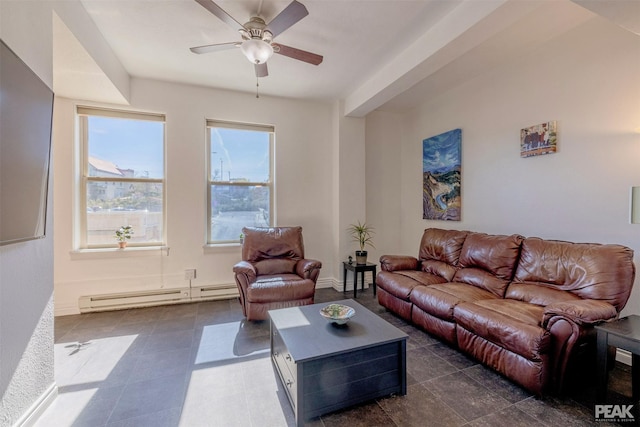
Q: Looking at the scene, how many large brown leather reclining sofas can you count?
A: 1